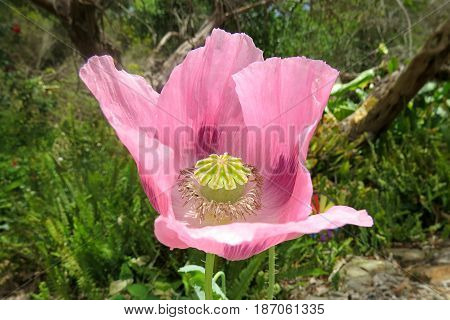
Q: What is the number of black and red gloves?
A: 0